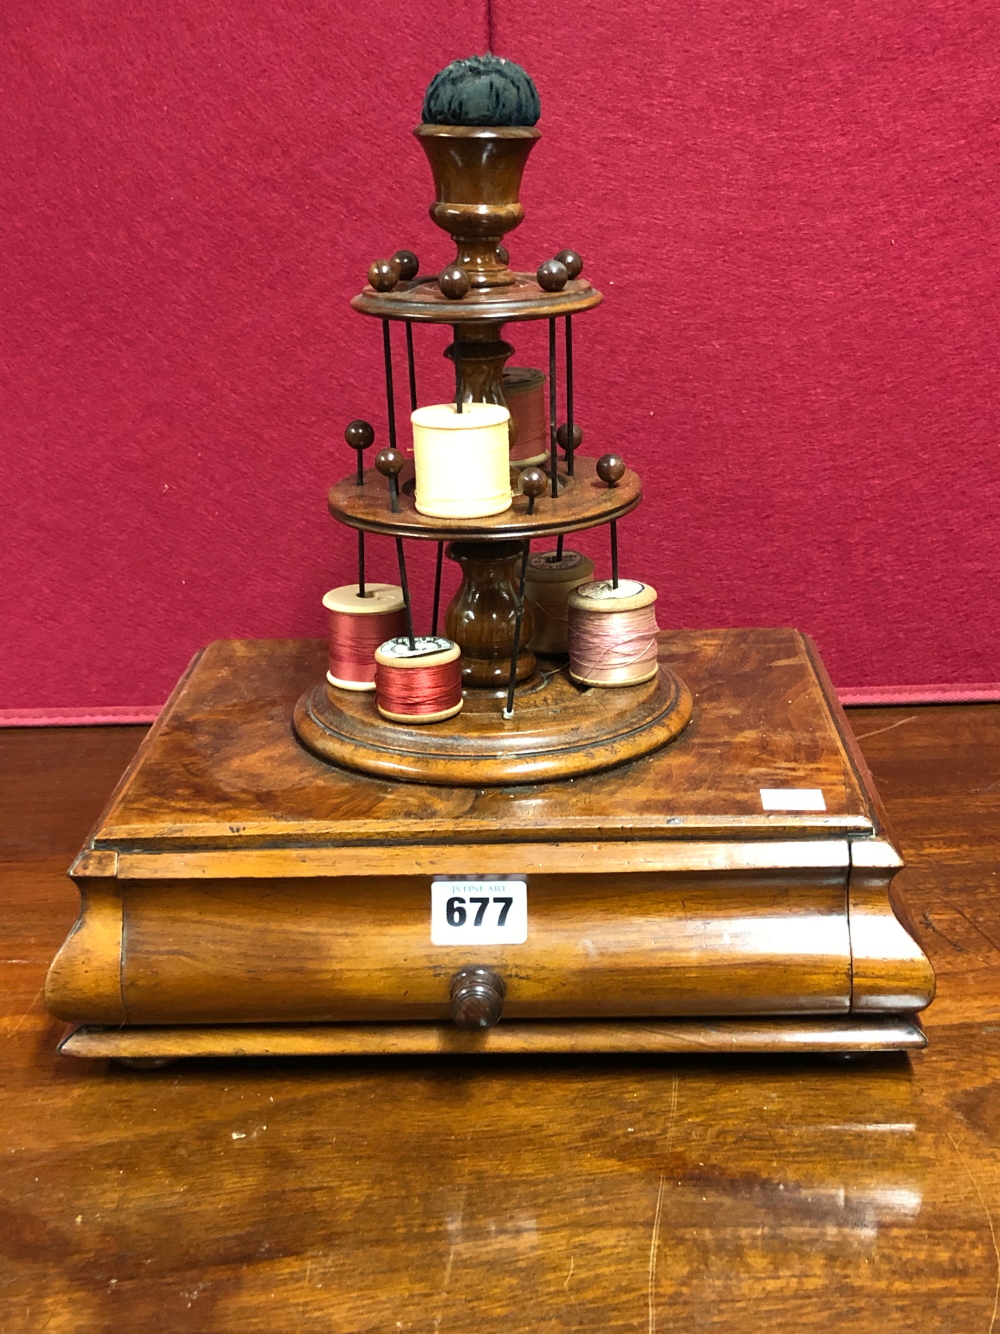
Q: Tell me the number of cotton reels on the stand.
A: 6